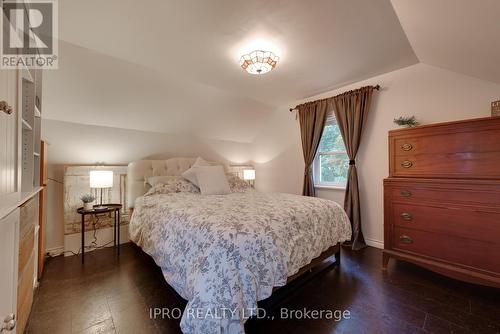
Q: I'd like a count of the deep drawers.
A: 2